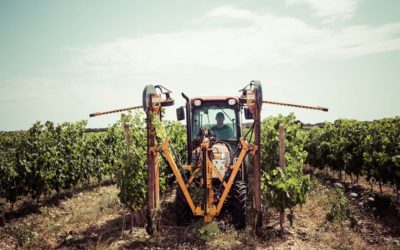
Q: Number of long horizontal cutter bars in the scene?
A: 2